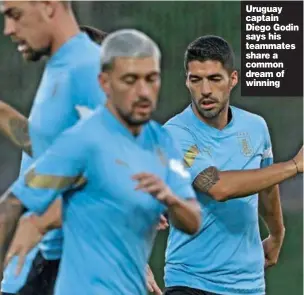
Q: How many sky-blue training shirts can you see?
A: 3